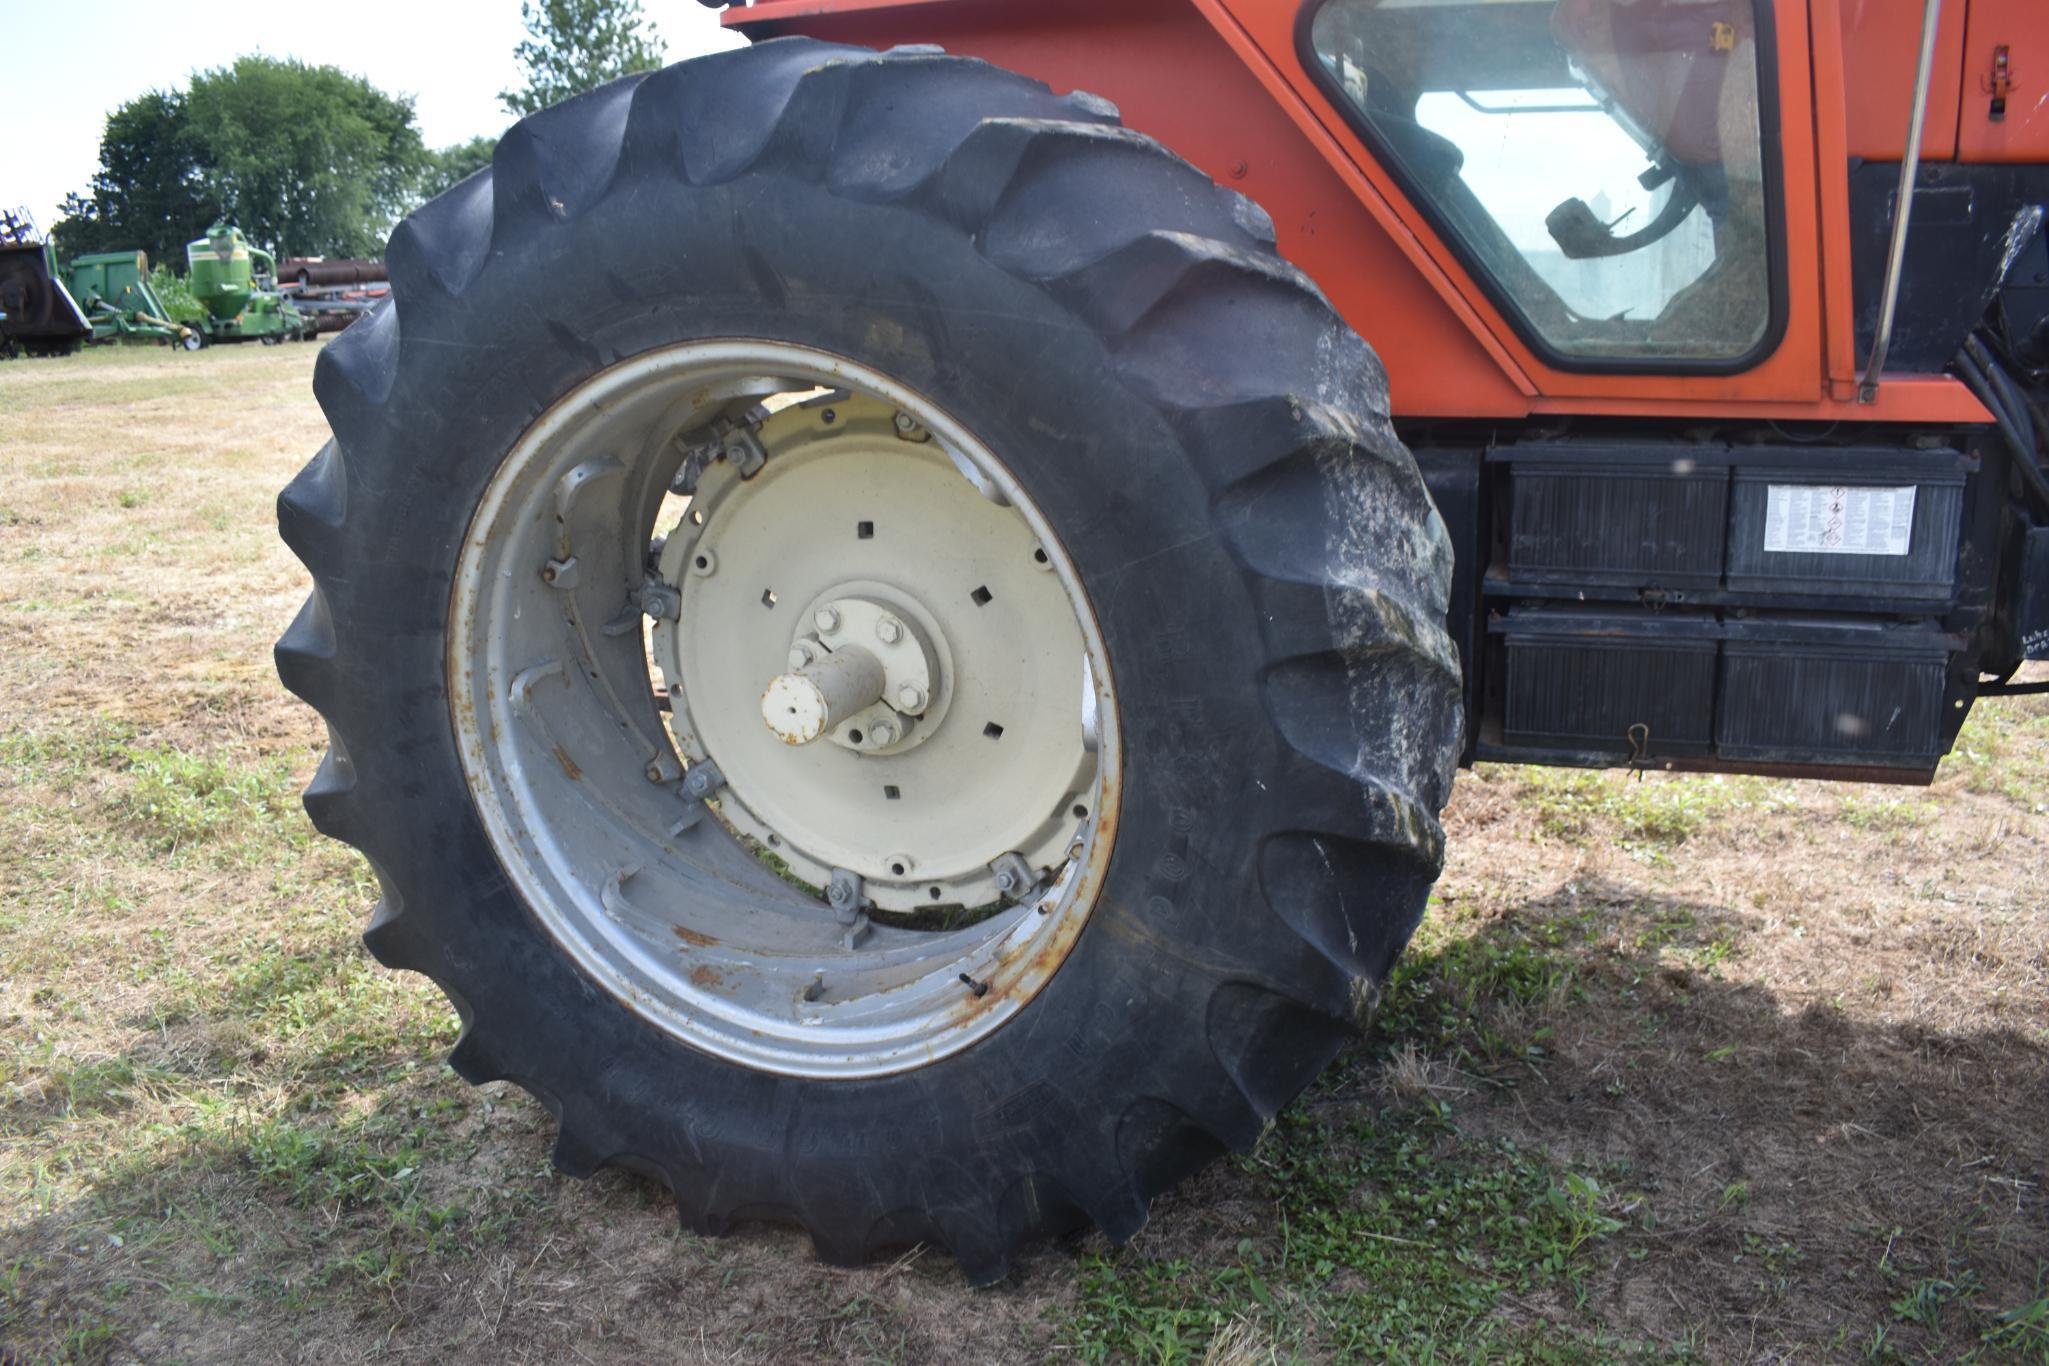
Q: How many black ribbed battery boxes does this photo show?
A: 4